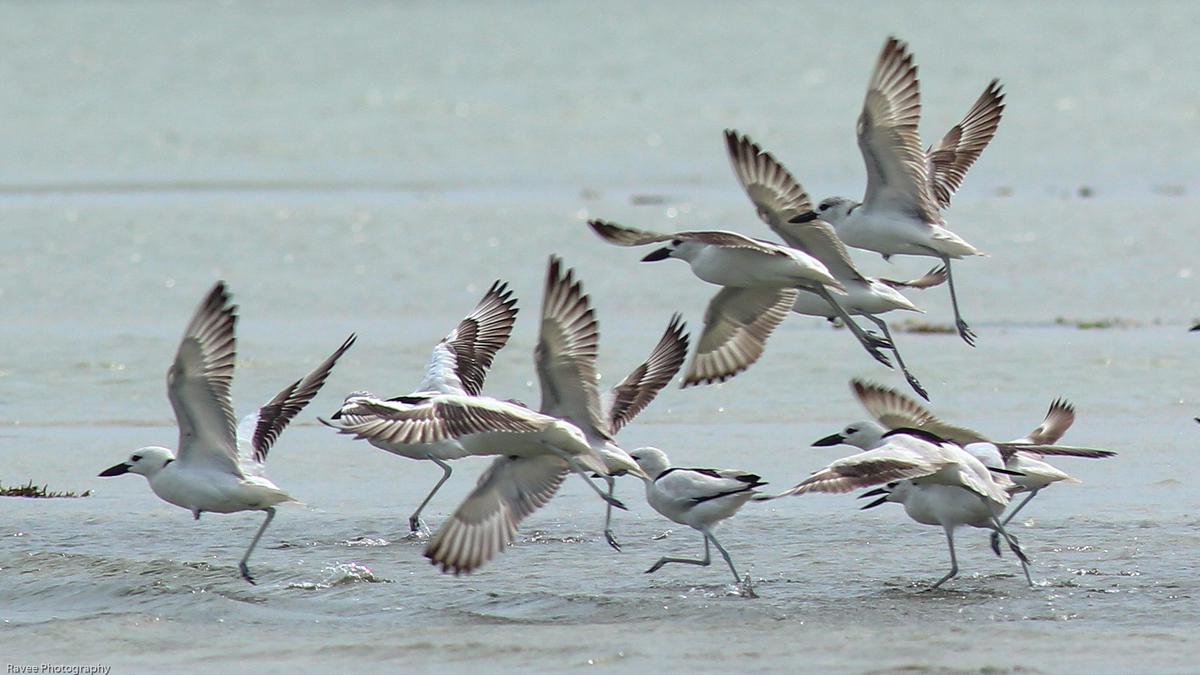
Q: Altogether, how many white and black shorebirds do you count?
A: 11